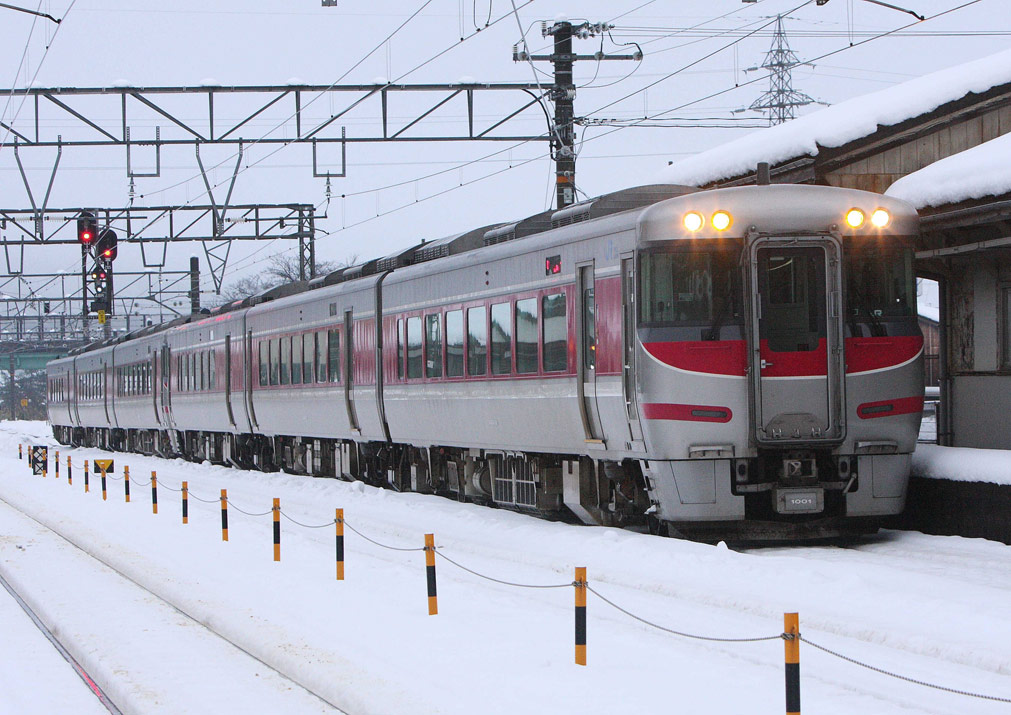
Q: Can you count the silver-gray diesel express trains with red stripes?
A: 1